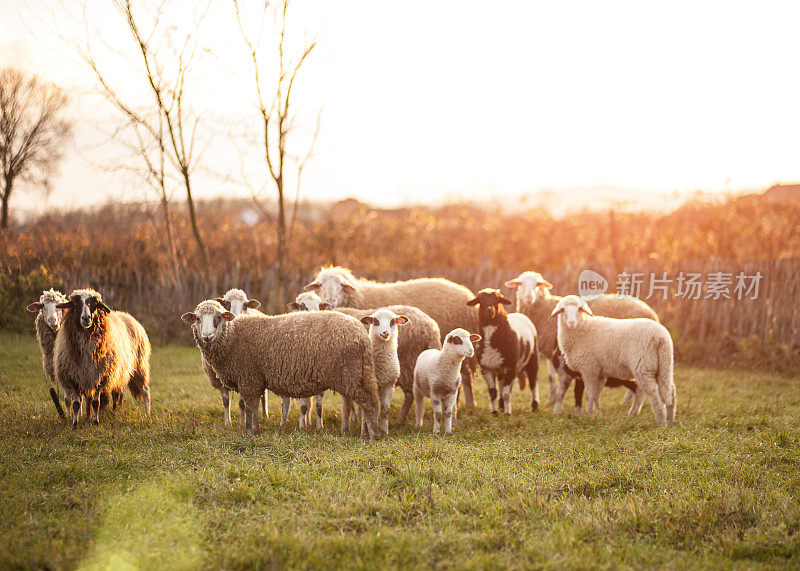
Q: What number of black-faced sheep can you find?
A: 2